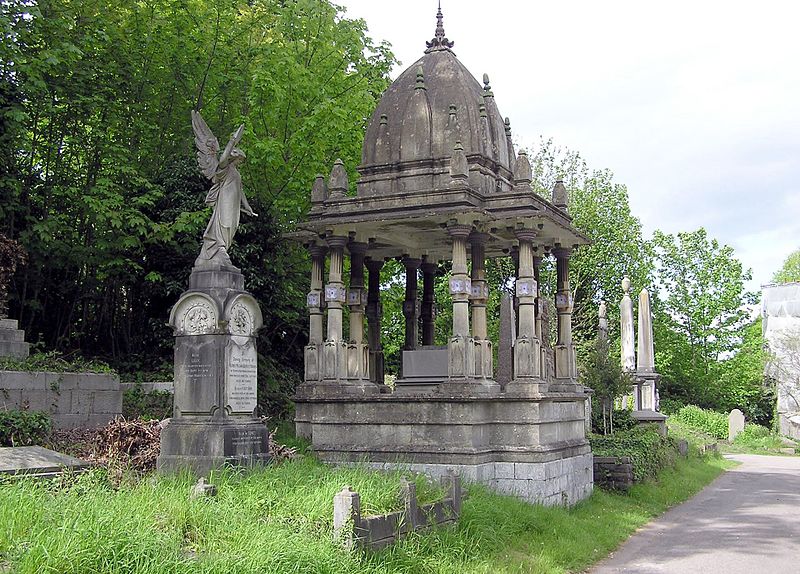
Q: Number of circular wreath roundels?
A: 2